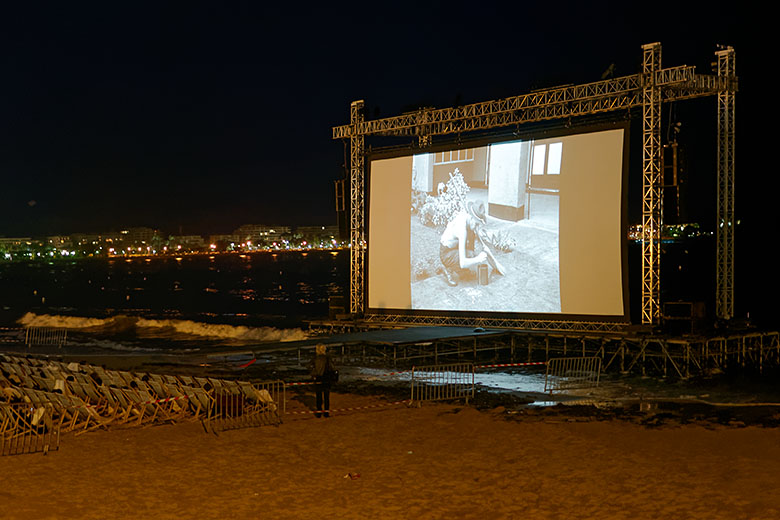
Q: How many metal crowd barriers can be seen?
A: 5